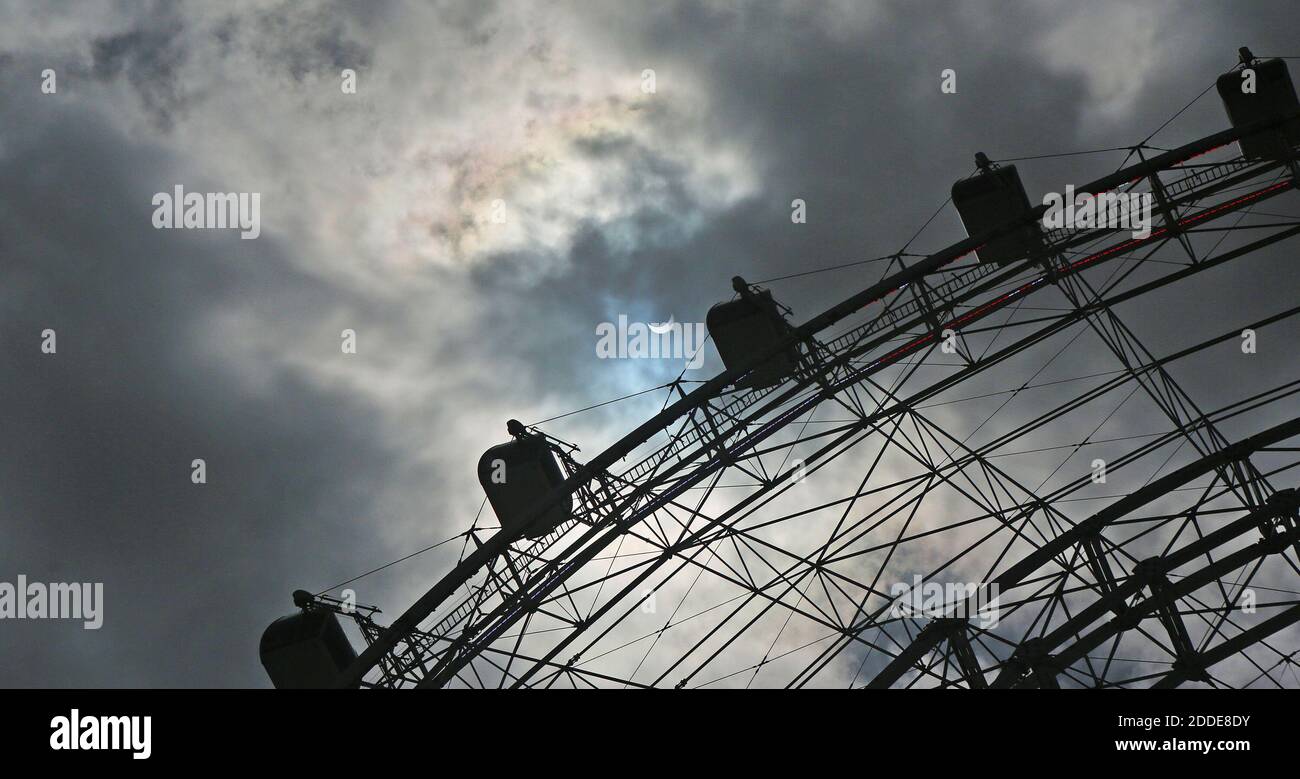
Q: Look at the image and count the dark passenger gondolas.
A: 5